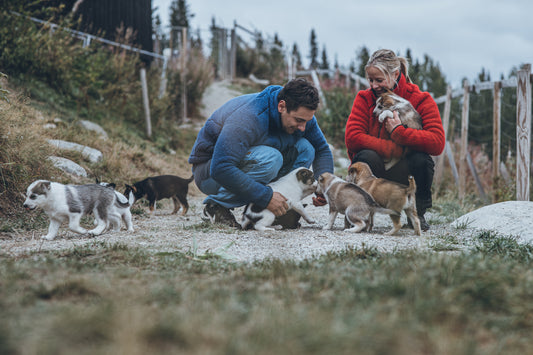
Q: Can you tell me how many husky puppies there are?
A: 7